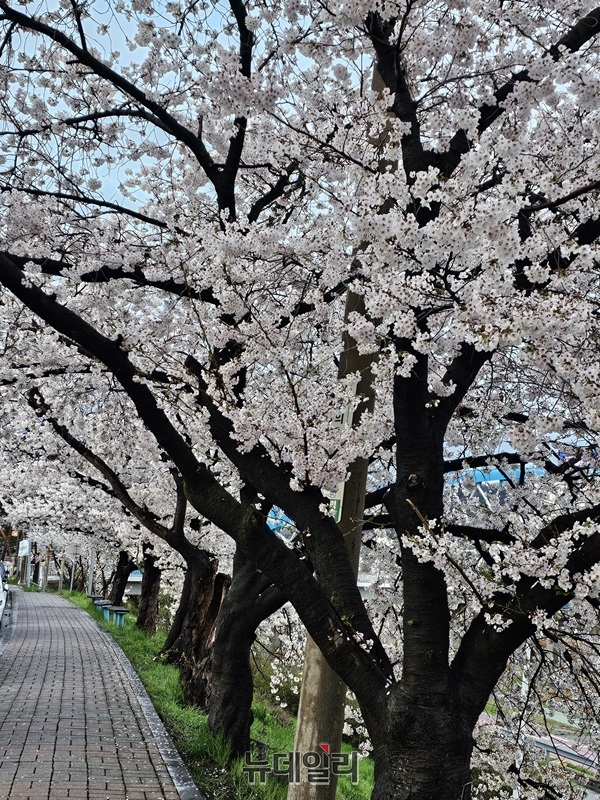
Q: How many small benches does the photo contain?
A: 3